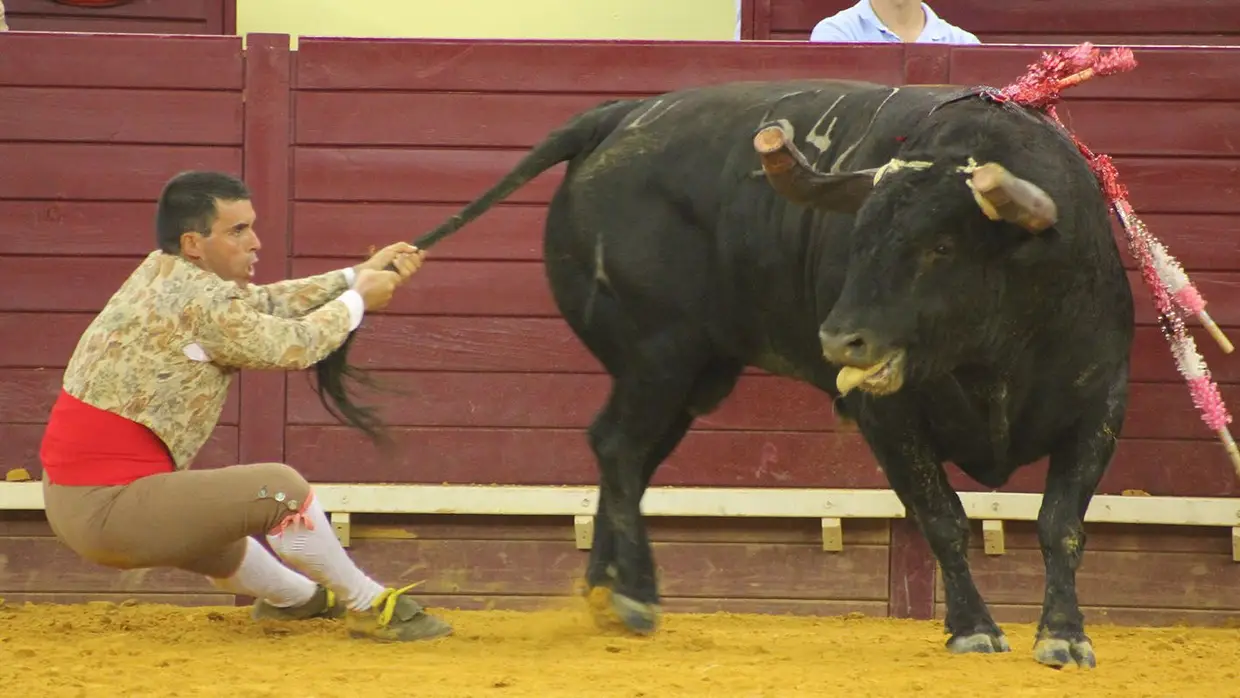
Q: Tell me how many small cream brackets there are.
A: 5